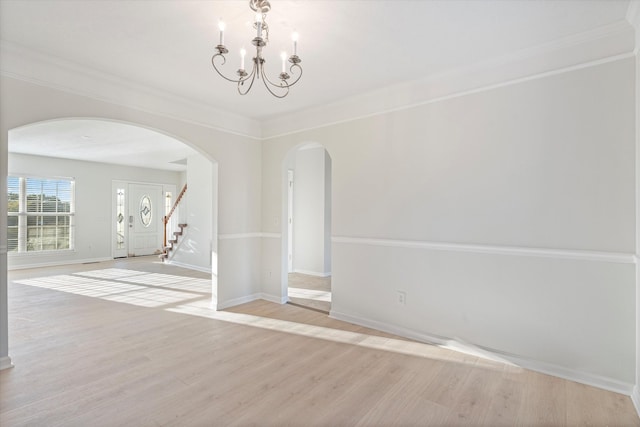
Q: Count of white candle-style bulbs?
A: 5